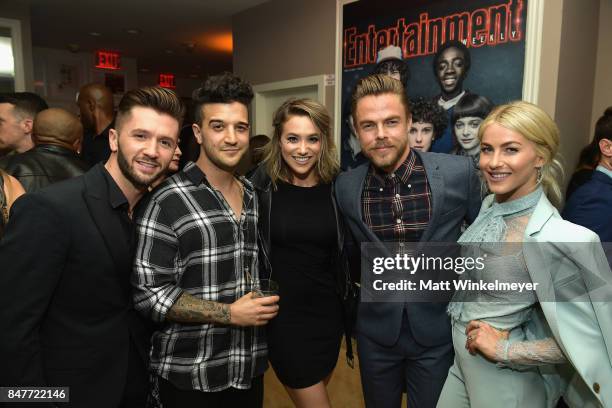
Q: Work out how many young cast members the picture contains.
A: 4